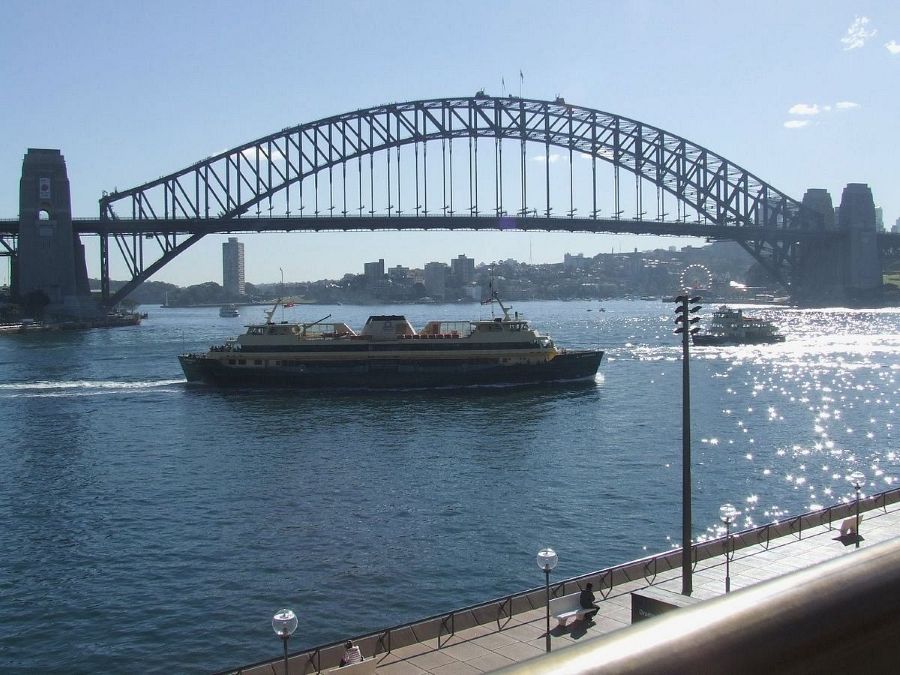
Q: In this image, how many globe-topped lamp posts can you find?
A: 4